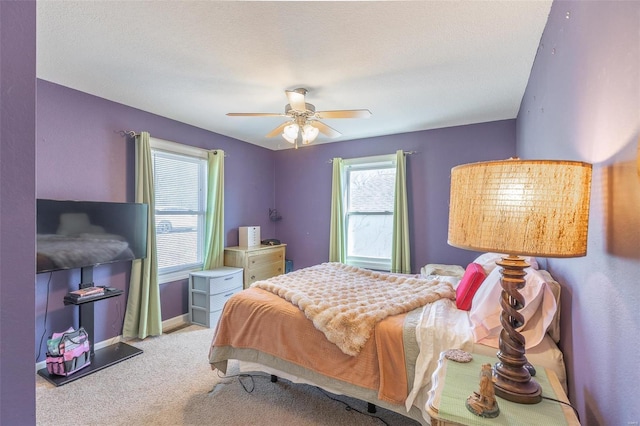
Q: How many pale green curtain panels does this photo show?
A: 4